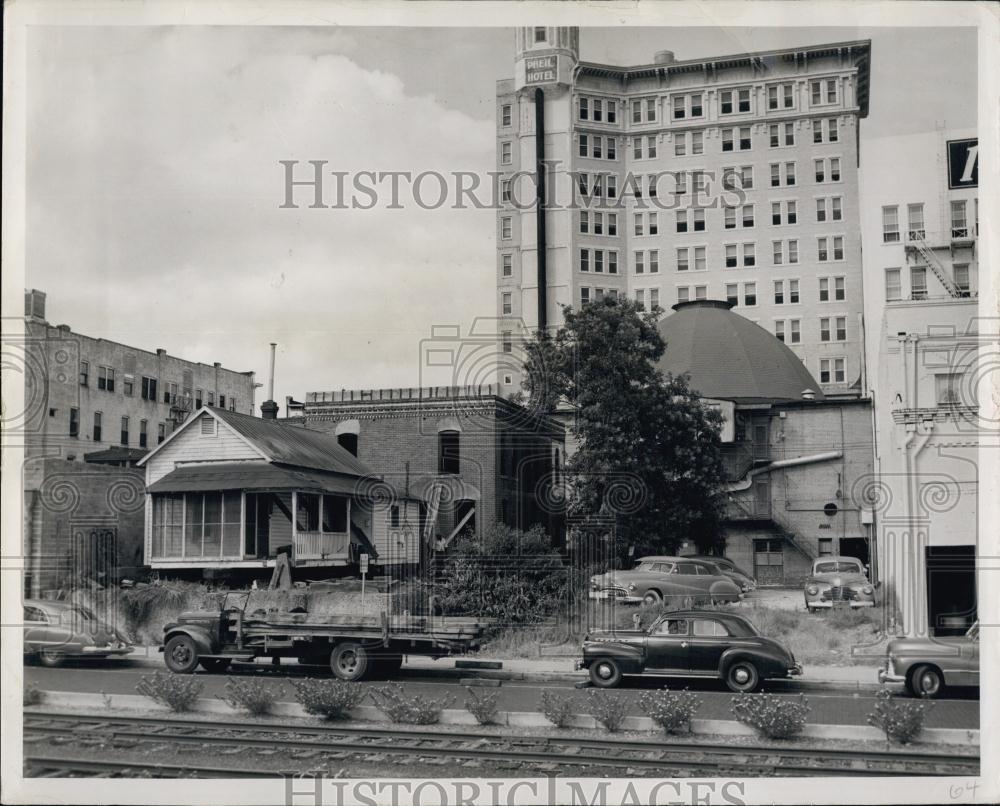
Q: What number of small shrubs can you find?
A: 11